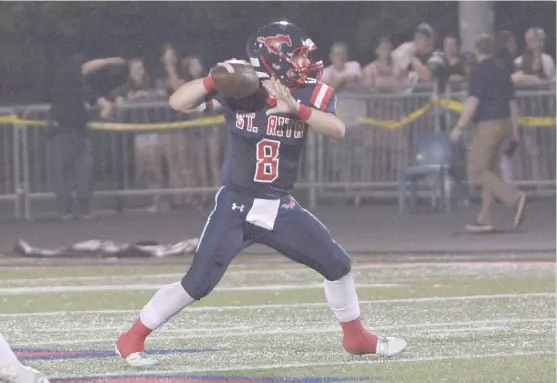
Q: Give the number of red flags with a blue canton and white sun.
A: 0